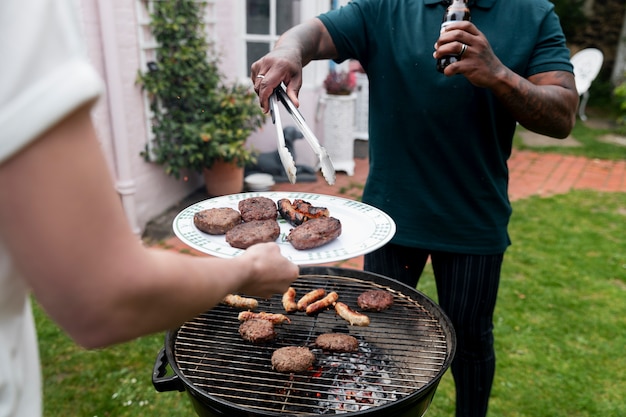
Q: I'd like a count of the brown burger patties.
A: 8